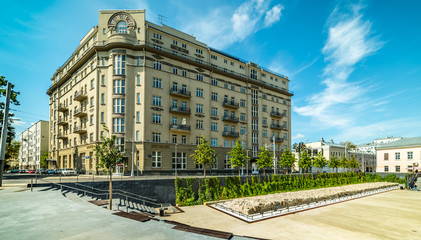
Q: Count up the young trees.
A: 10